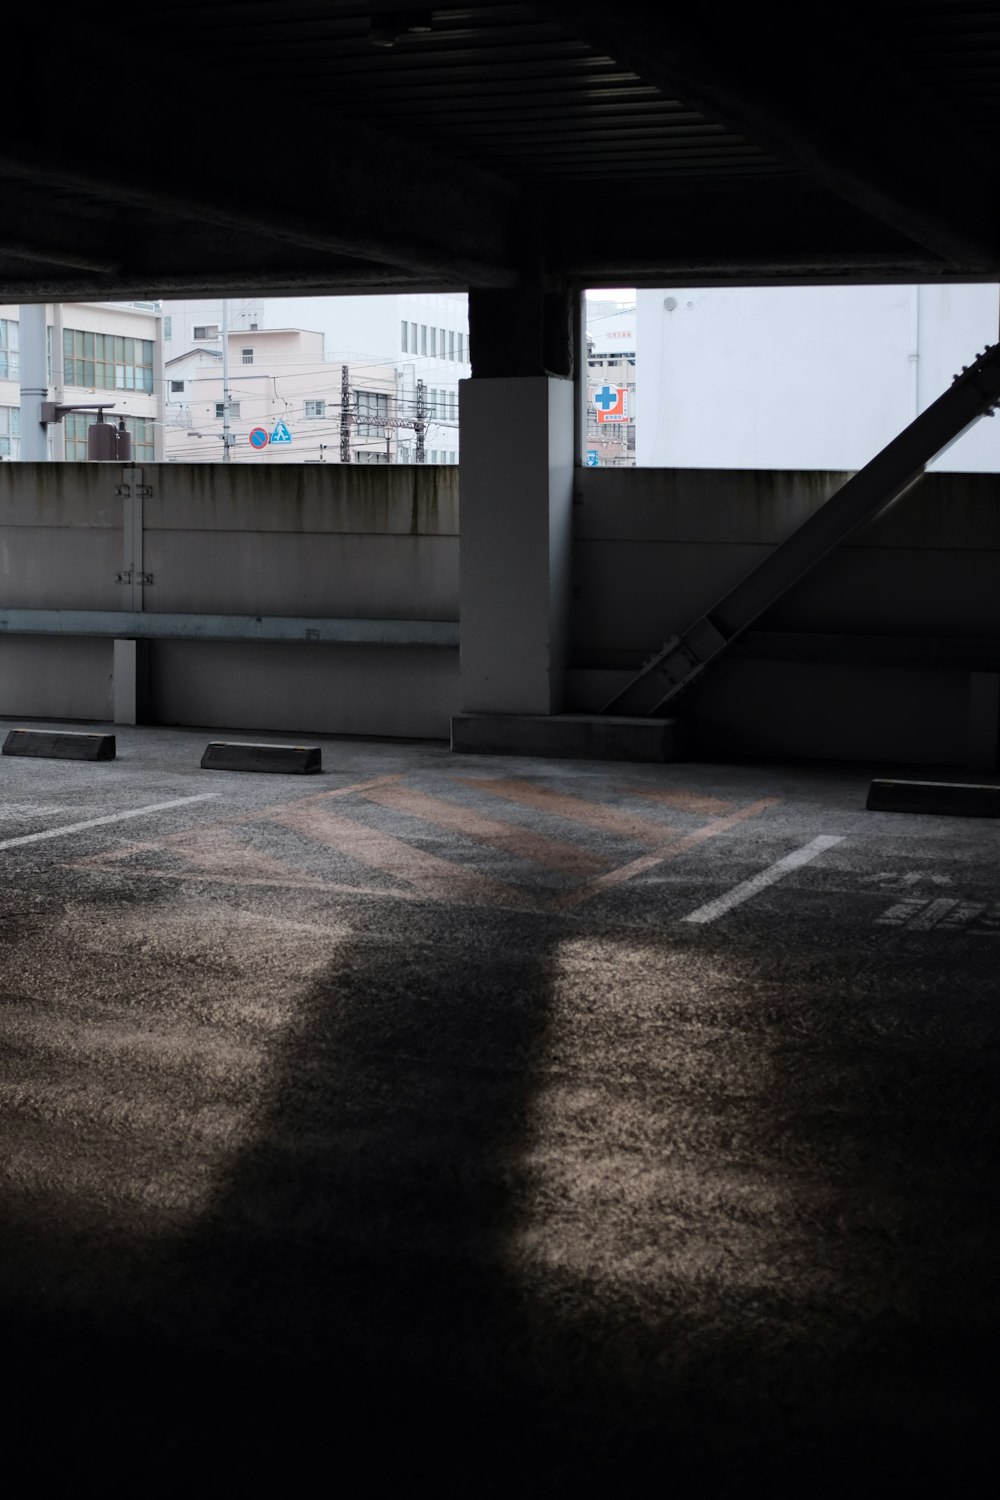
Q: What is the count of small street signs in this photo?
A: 2